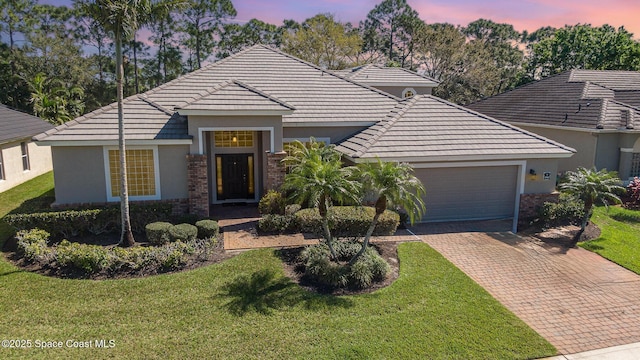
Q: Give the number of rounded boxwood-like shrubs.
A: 3